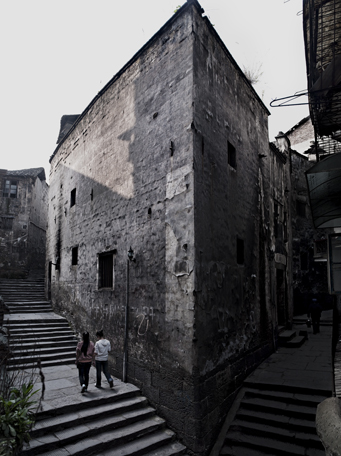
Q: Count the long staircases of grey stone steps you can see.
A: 2